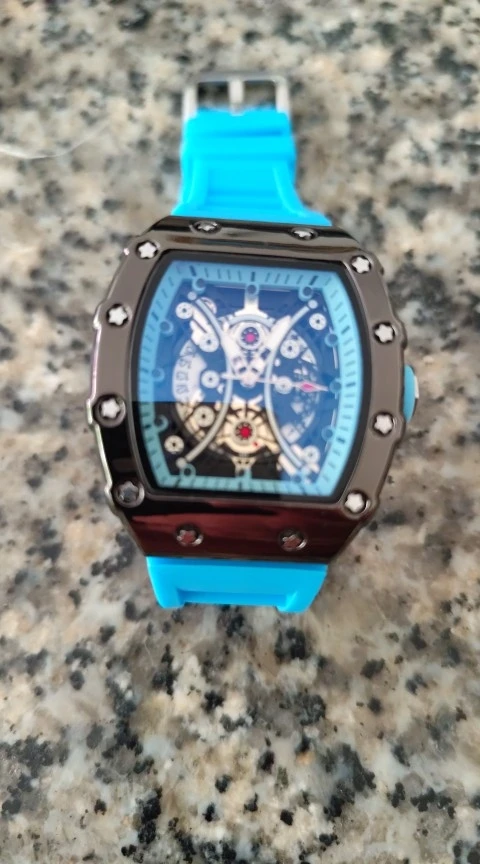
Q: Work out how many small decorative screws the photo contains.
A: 12